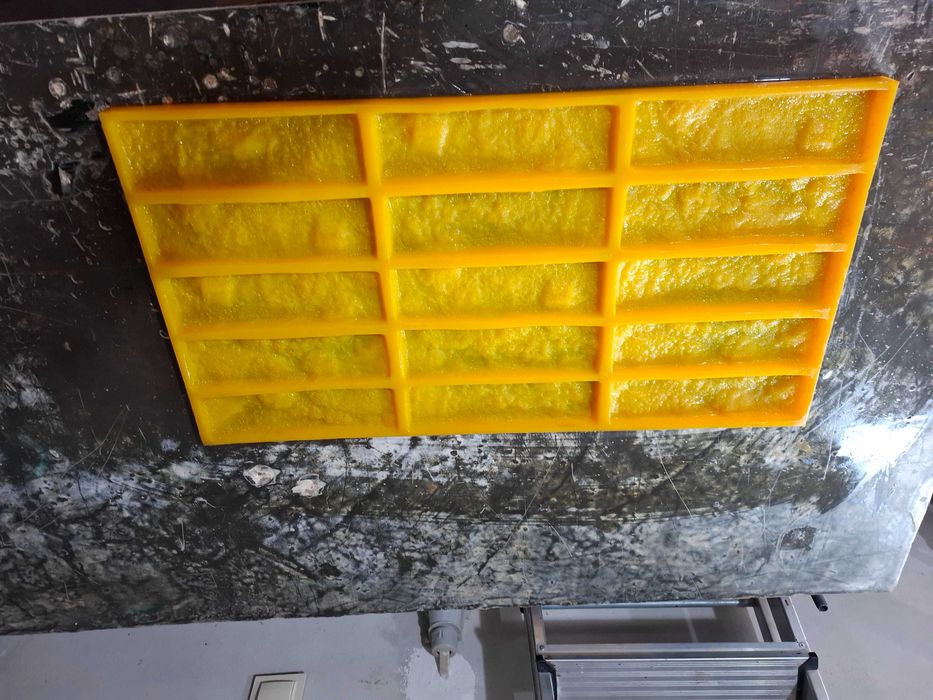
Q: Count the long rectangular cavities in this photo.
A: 15